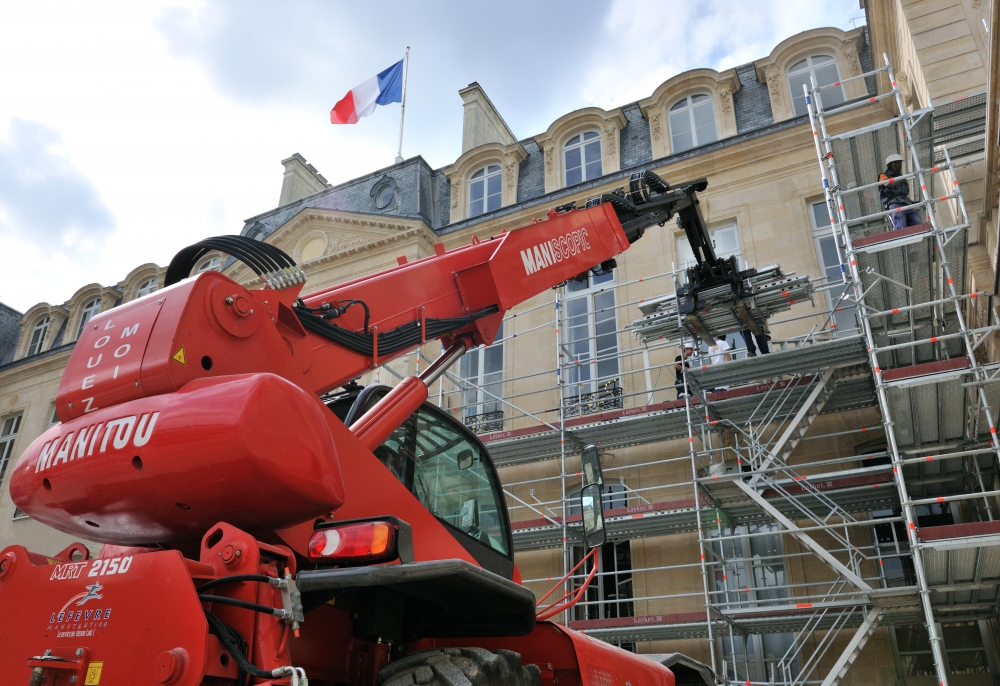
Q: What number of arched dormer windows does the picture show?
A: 8